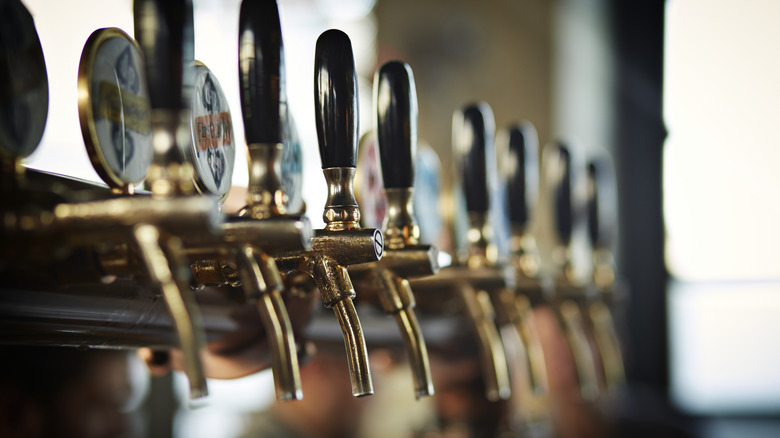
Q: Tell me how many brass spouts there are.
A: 8